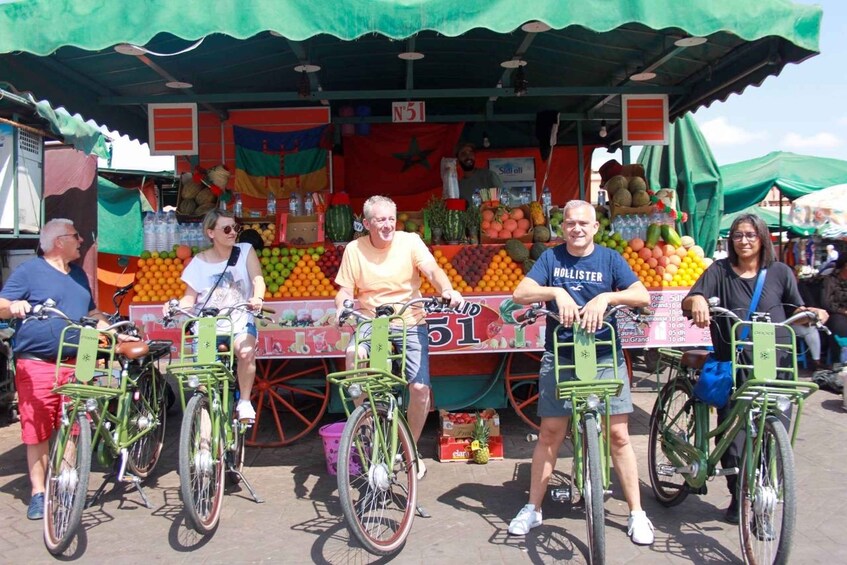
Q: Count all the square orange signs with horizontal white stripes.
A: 2